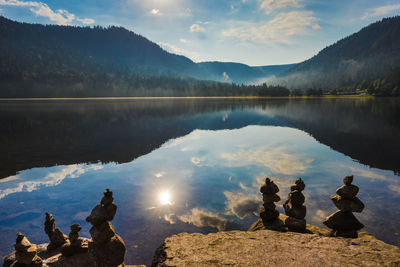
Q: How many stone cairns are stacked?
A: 7